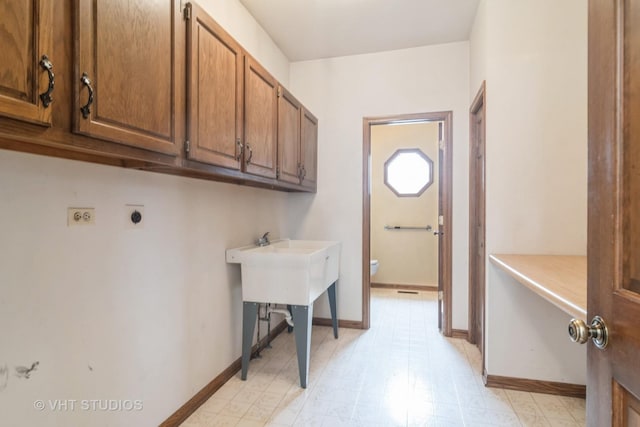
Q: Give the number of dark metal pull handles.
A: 6